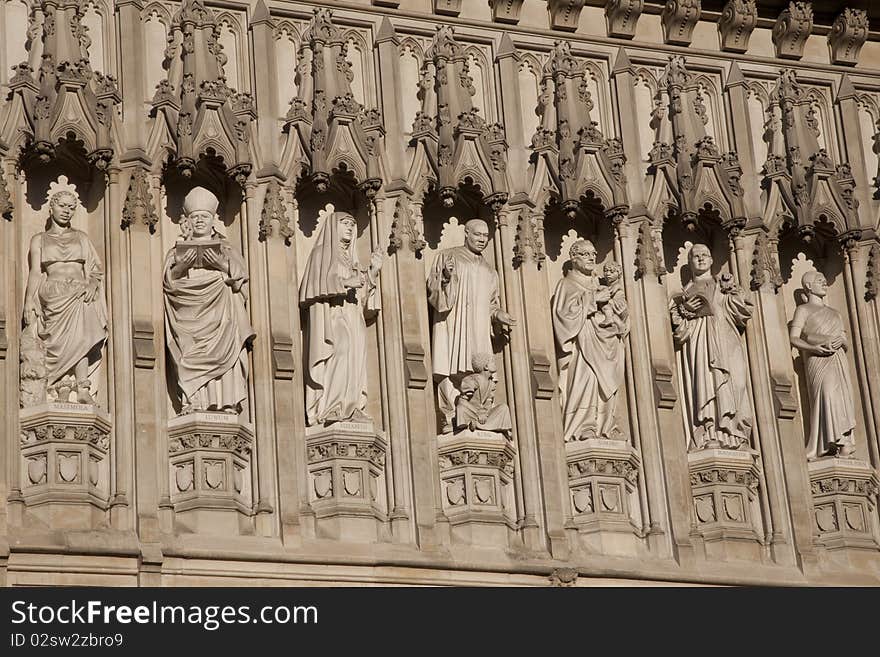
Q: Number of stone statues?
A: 7